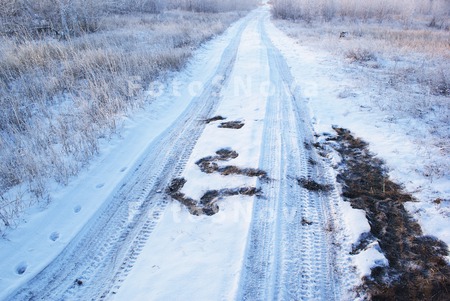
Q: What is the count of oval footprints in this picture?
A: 5